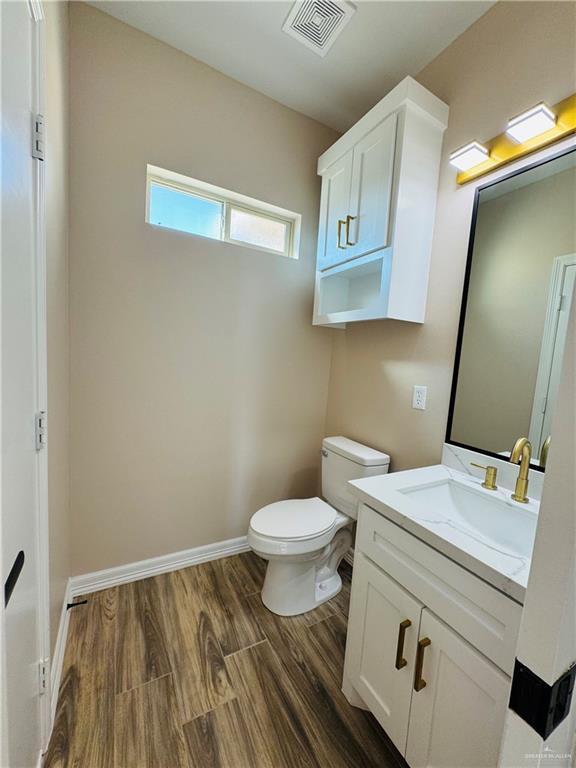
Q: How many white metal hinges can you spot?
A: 3